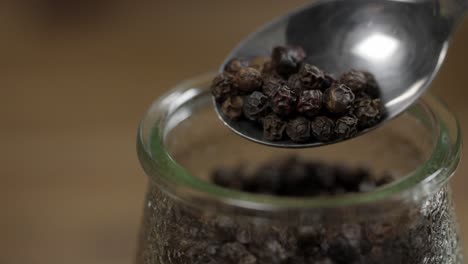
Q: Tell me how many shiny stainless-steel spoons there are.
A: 1